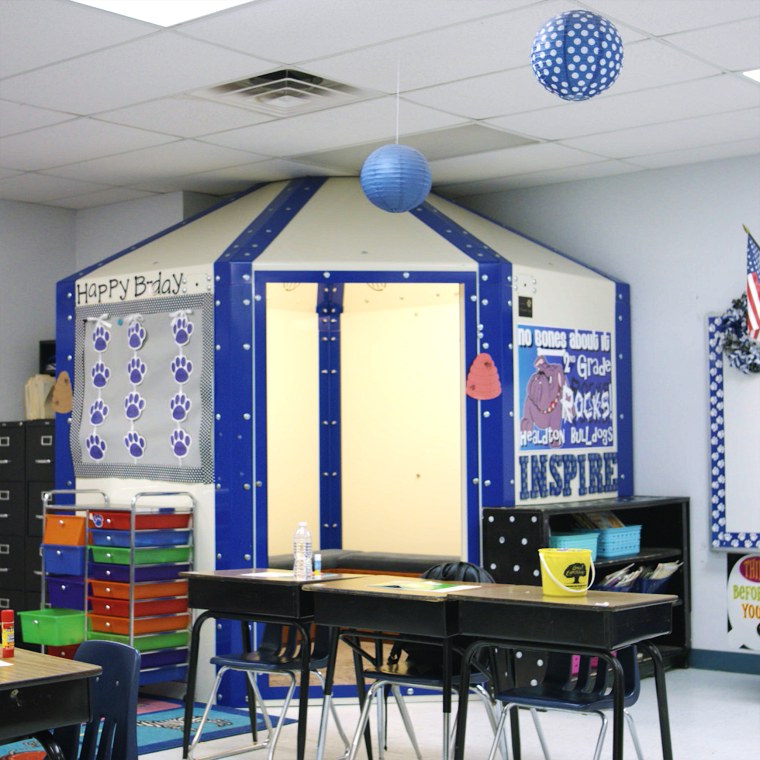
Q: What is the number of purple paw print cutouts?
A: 12